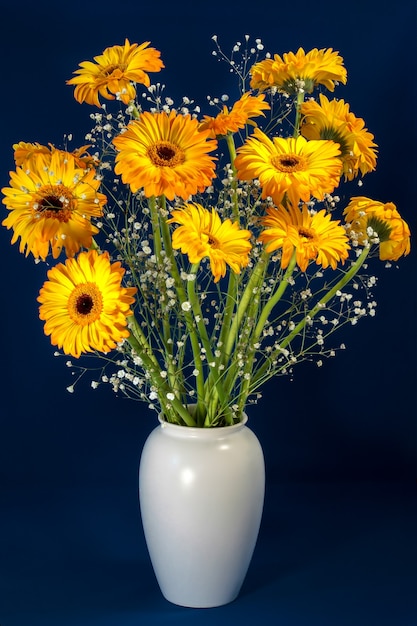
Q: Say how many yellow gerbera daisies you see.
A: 12